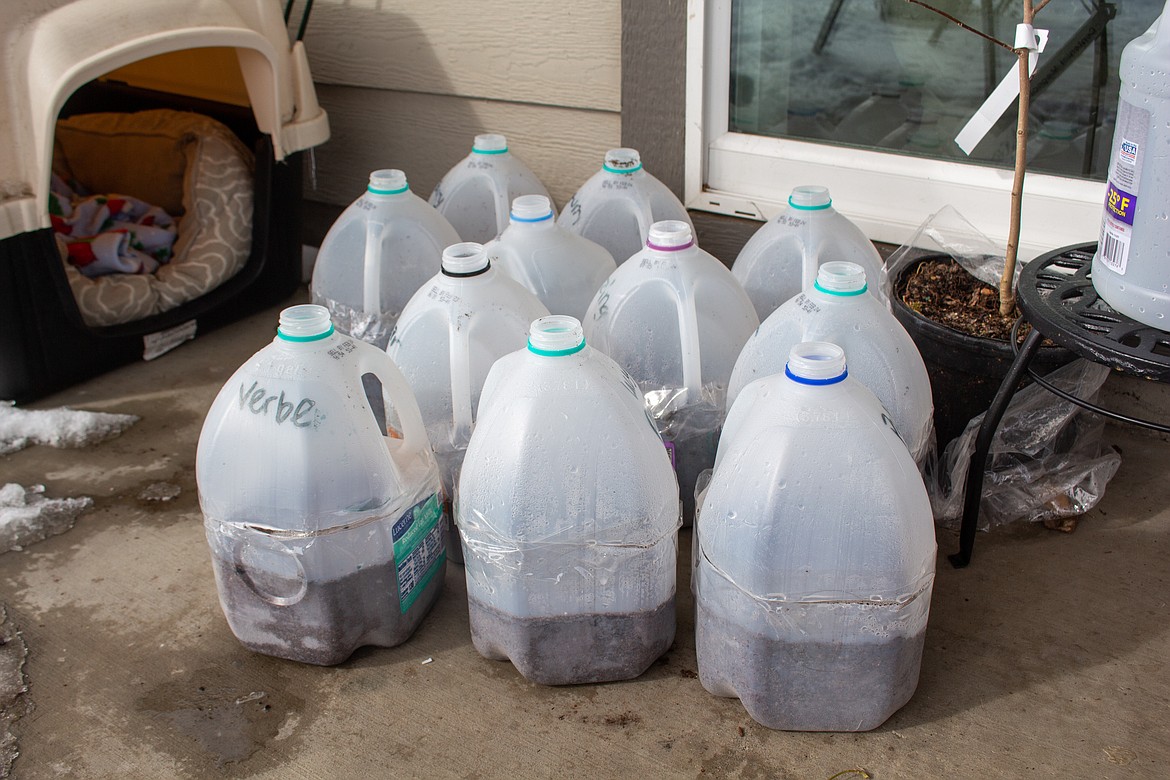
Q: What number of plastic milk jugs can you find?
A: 11